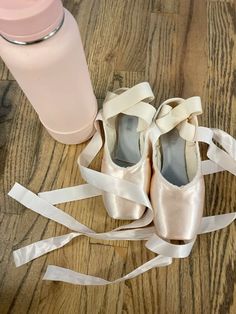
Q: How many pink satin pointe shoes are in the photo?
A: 2